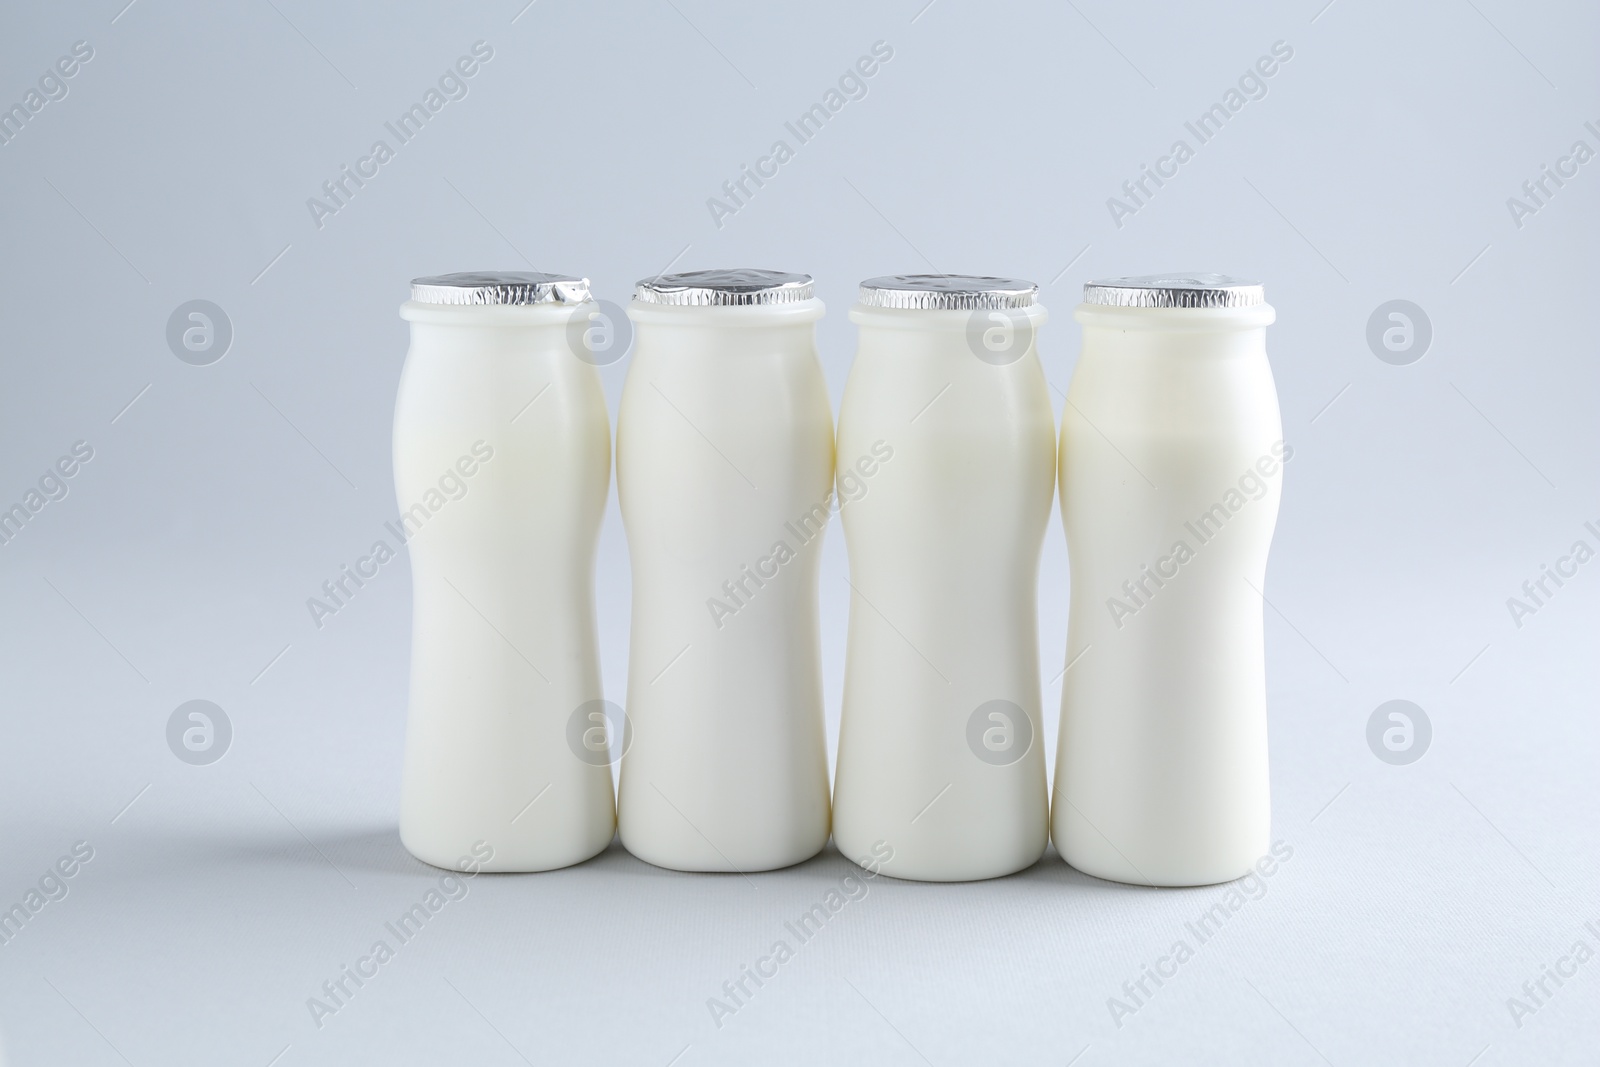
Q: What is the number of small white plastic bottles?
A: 4